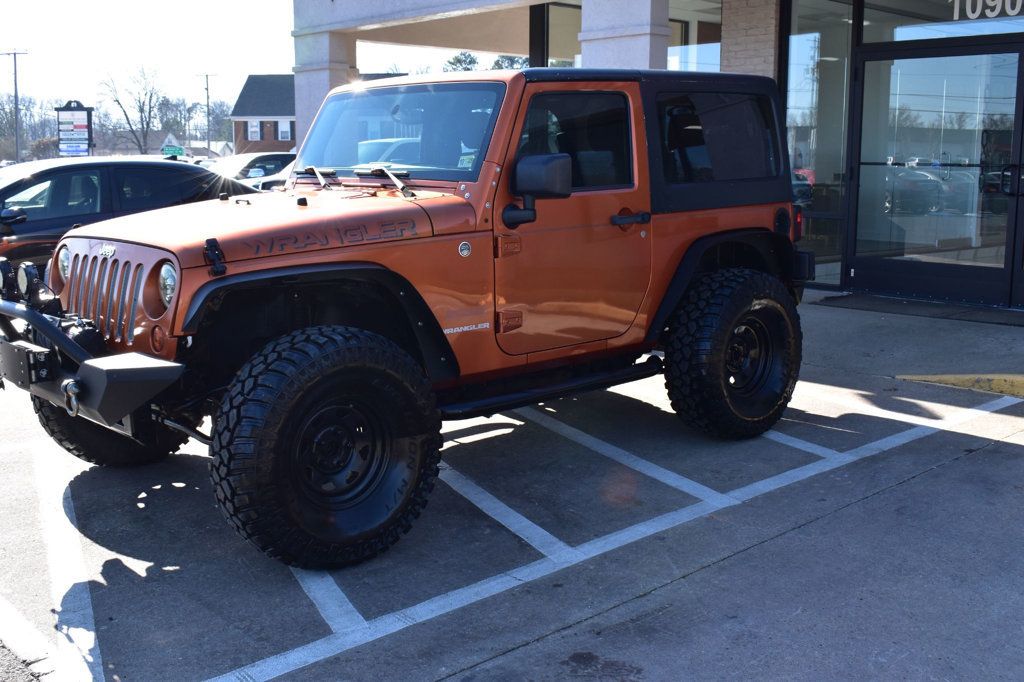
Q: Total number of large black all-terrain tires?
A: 3